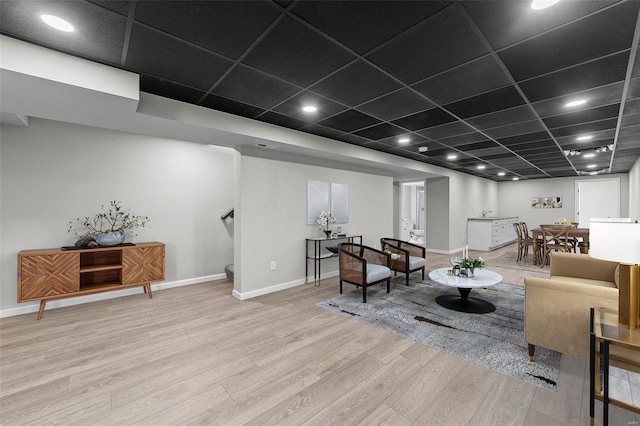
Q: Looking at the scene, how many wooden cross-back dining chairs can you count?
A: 4